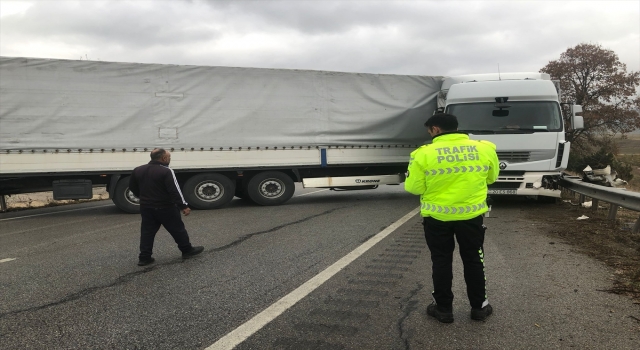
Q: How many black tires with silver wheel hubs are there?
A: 3